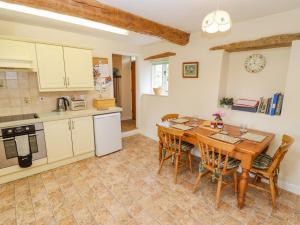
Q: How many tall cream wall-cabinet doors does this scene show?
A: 2